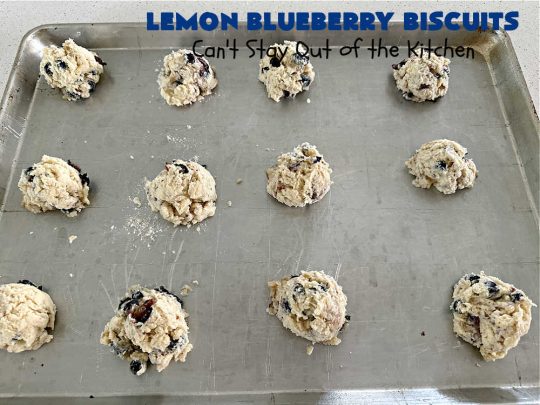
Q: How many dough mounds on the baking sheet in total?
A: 12